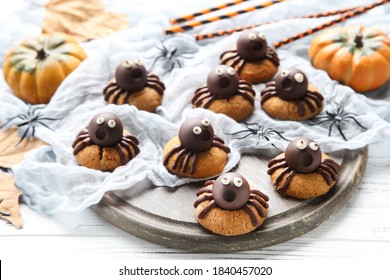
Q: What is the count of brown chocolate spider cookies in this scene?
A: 8